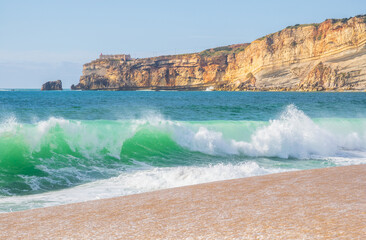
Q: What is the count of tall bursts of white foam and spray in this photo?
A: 1